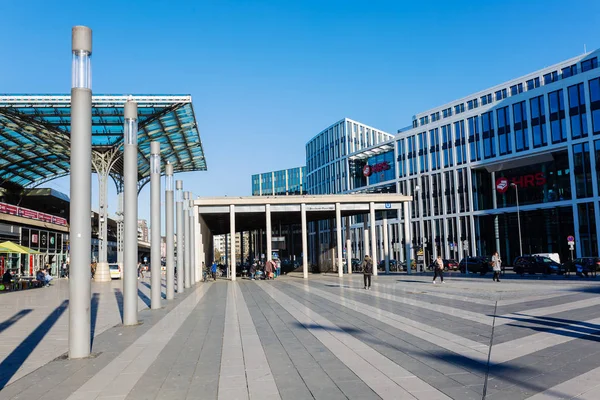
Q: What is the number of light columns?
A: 7